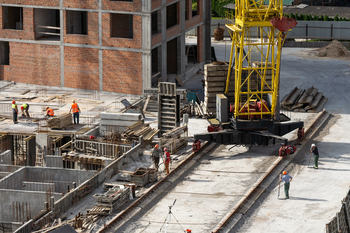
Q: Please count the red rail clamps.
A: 4